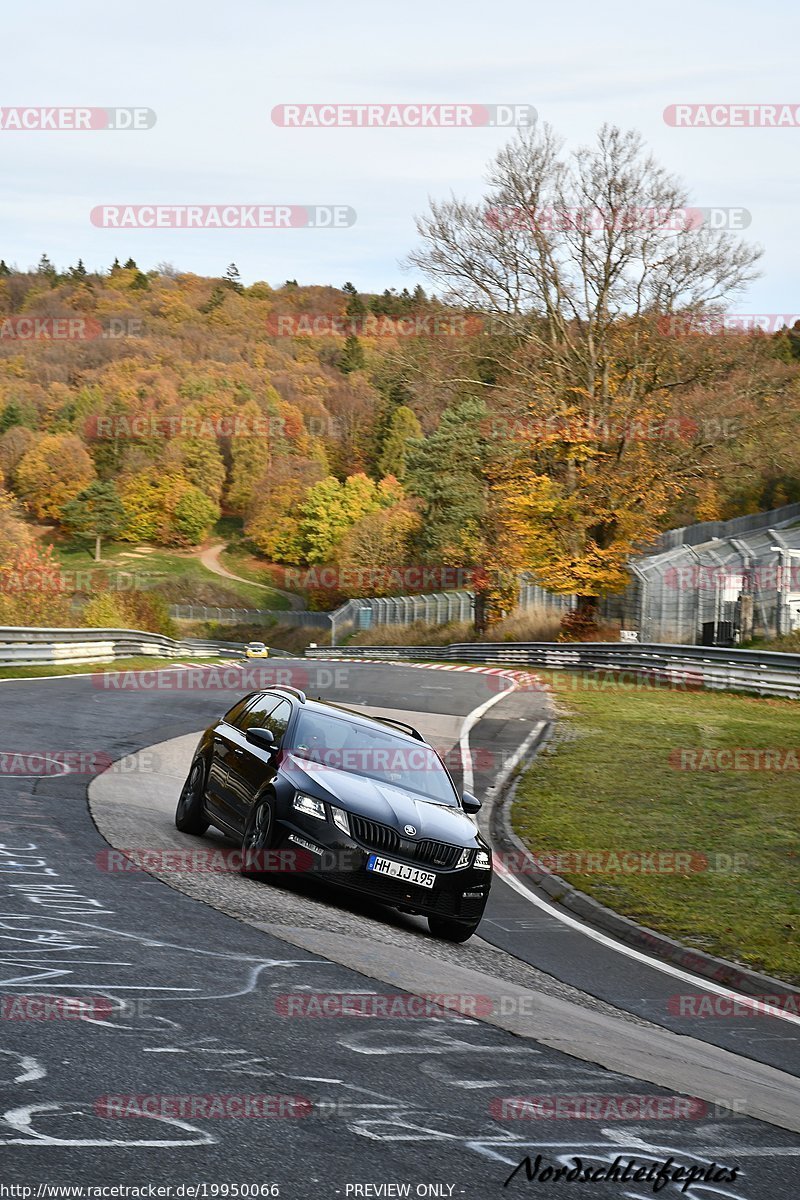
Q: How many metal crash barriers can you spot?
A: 2